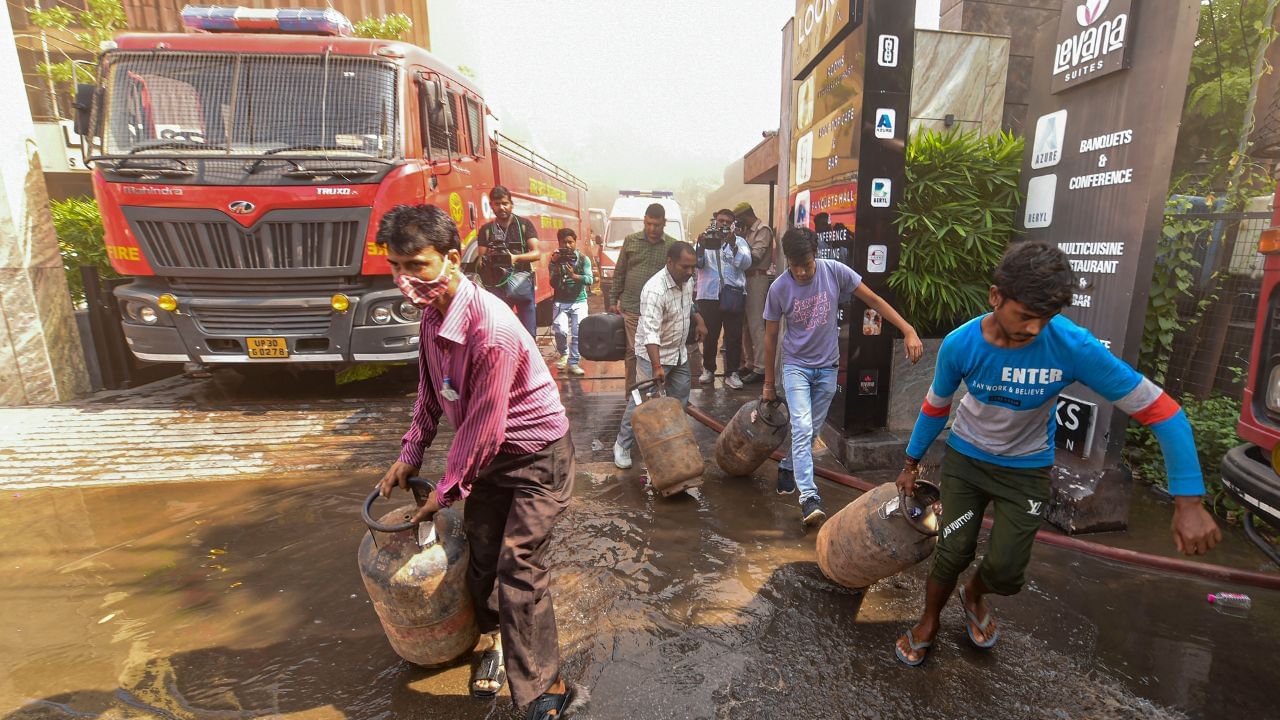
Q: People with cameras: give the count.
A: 3